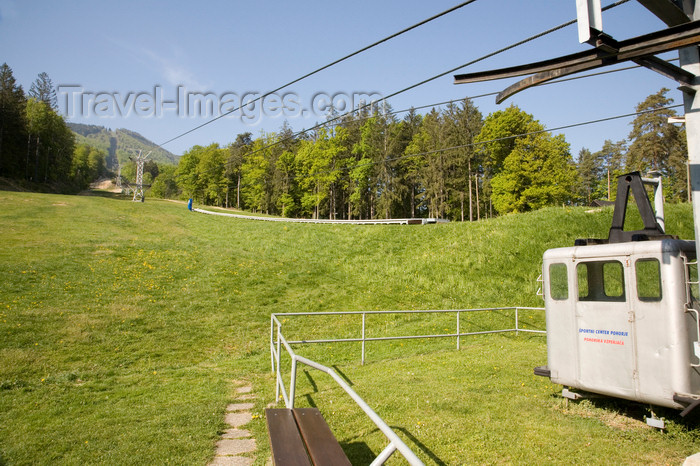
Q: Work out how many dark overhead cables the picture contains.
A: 4